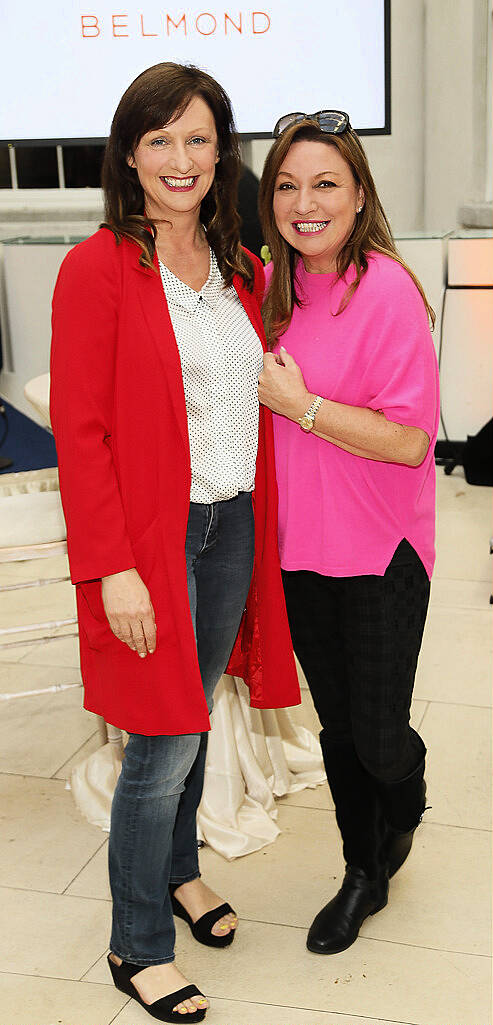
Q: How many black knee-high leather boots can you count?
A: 2